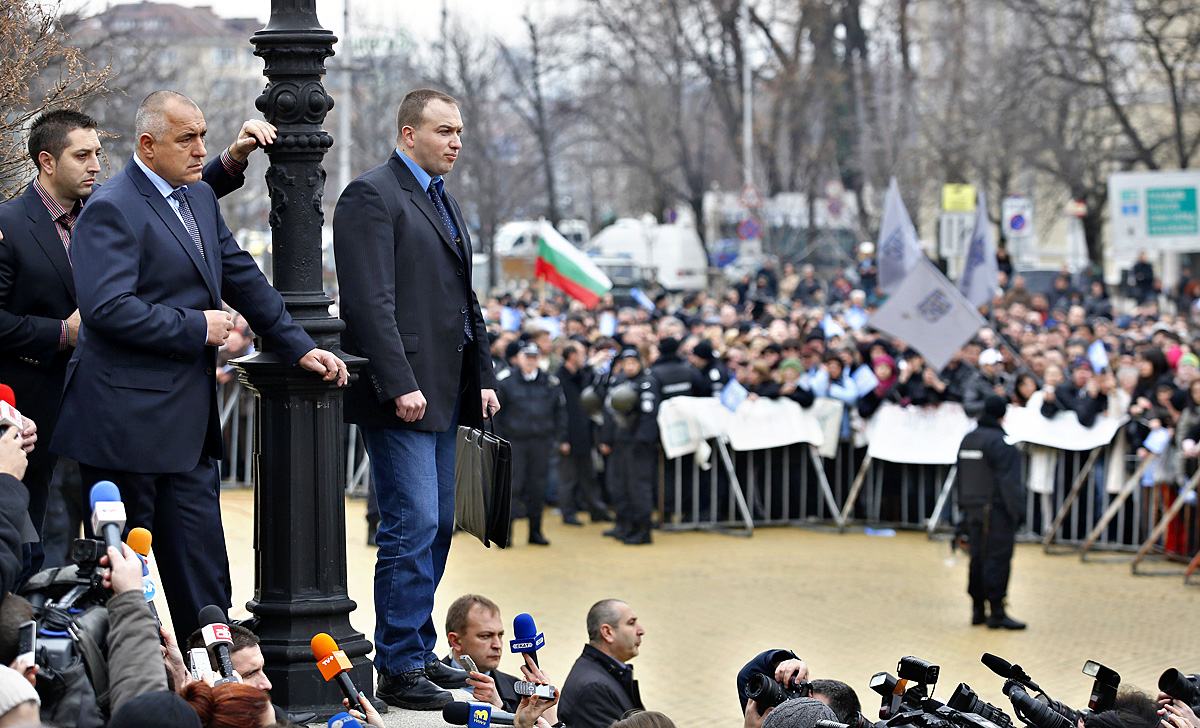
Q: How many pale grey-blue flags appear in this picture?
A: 3